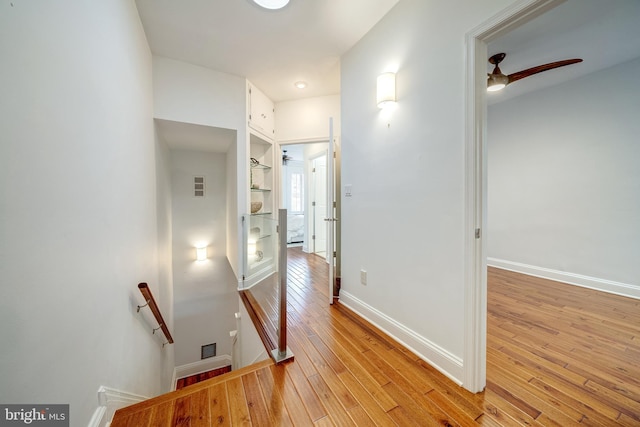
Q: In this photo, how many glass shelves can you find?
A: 4